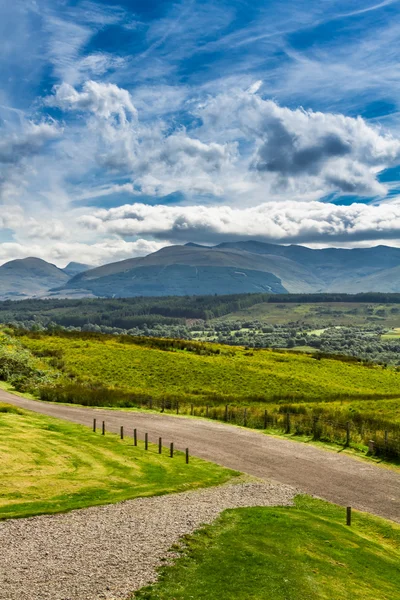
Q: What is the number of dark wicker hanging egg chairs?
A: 0